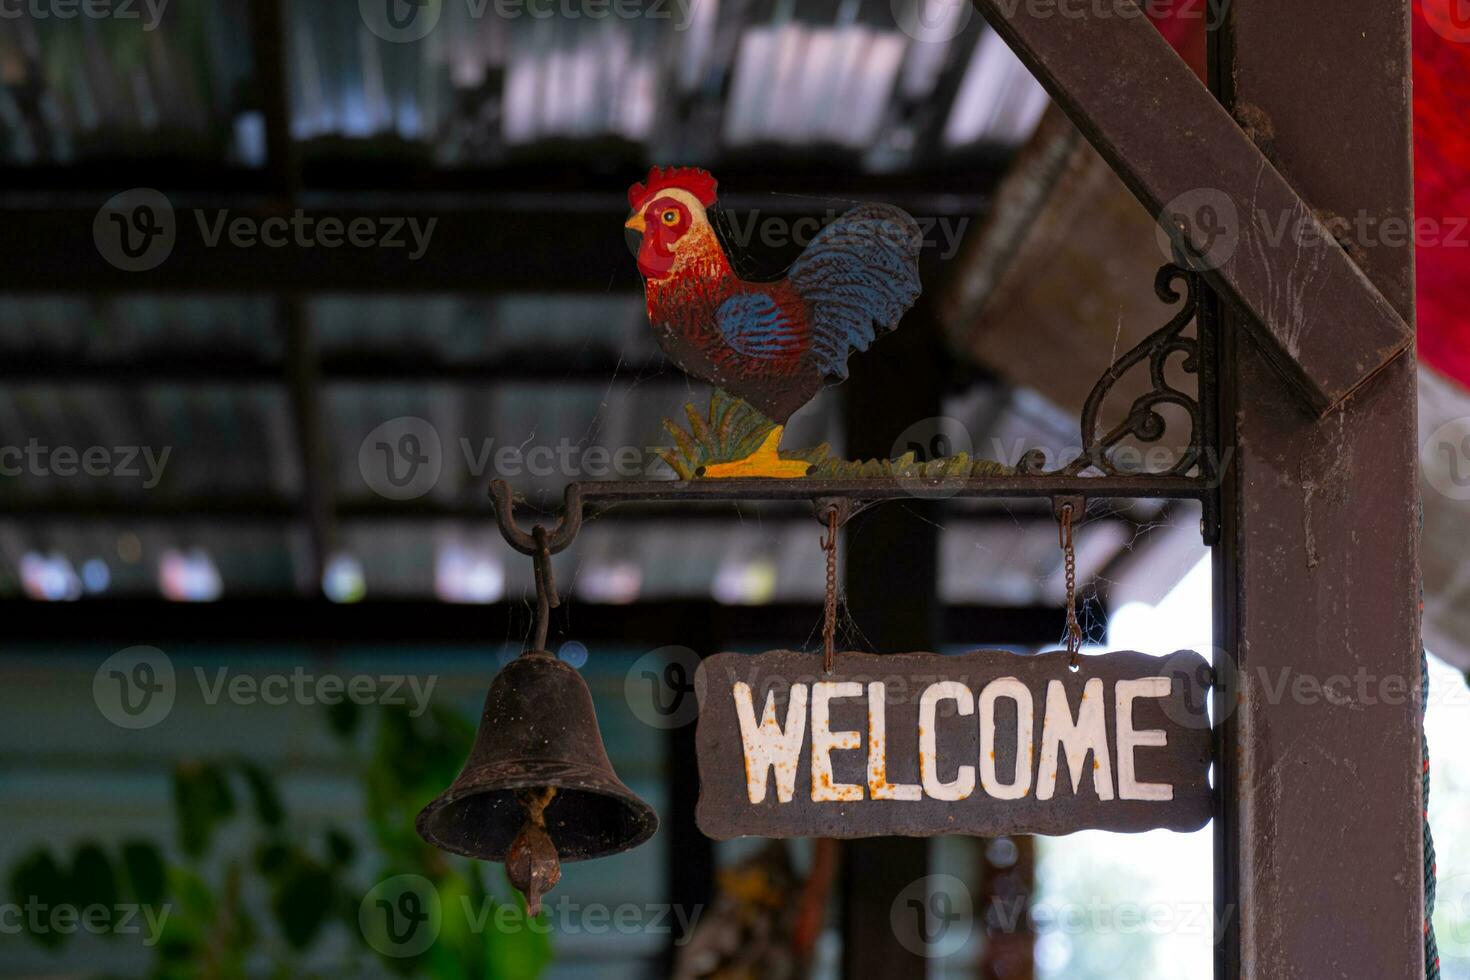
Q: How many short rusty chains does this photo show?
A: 2